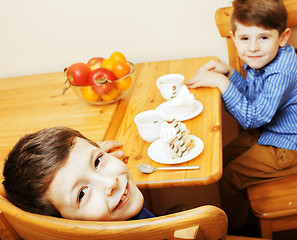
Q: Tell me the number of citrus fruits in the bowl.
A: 6